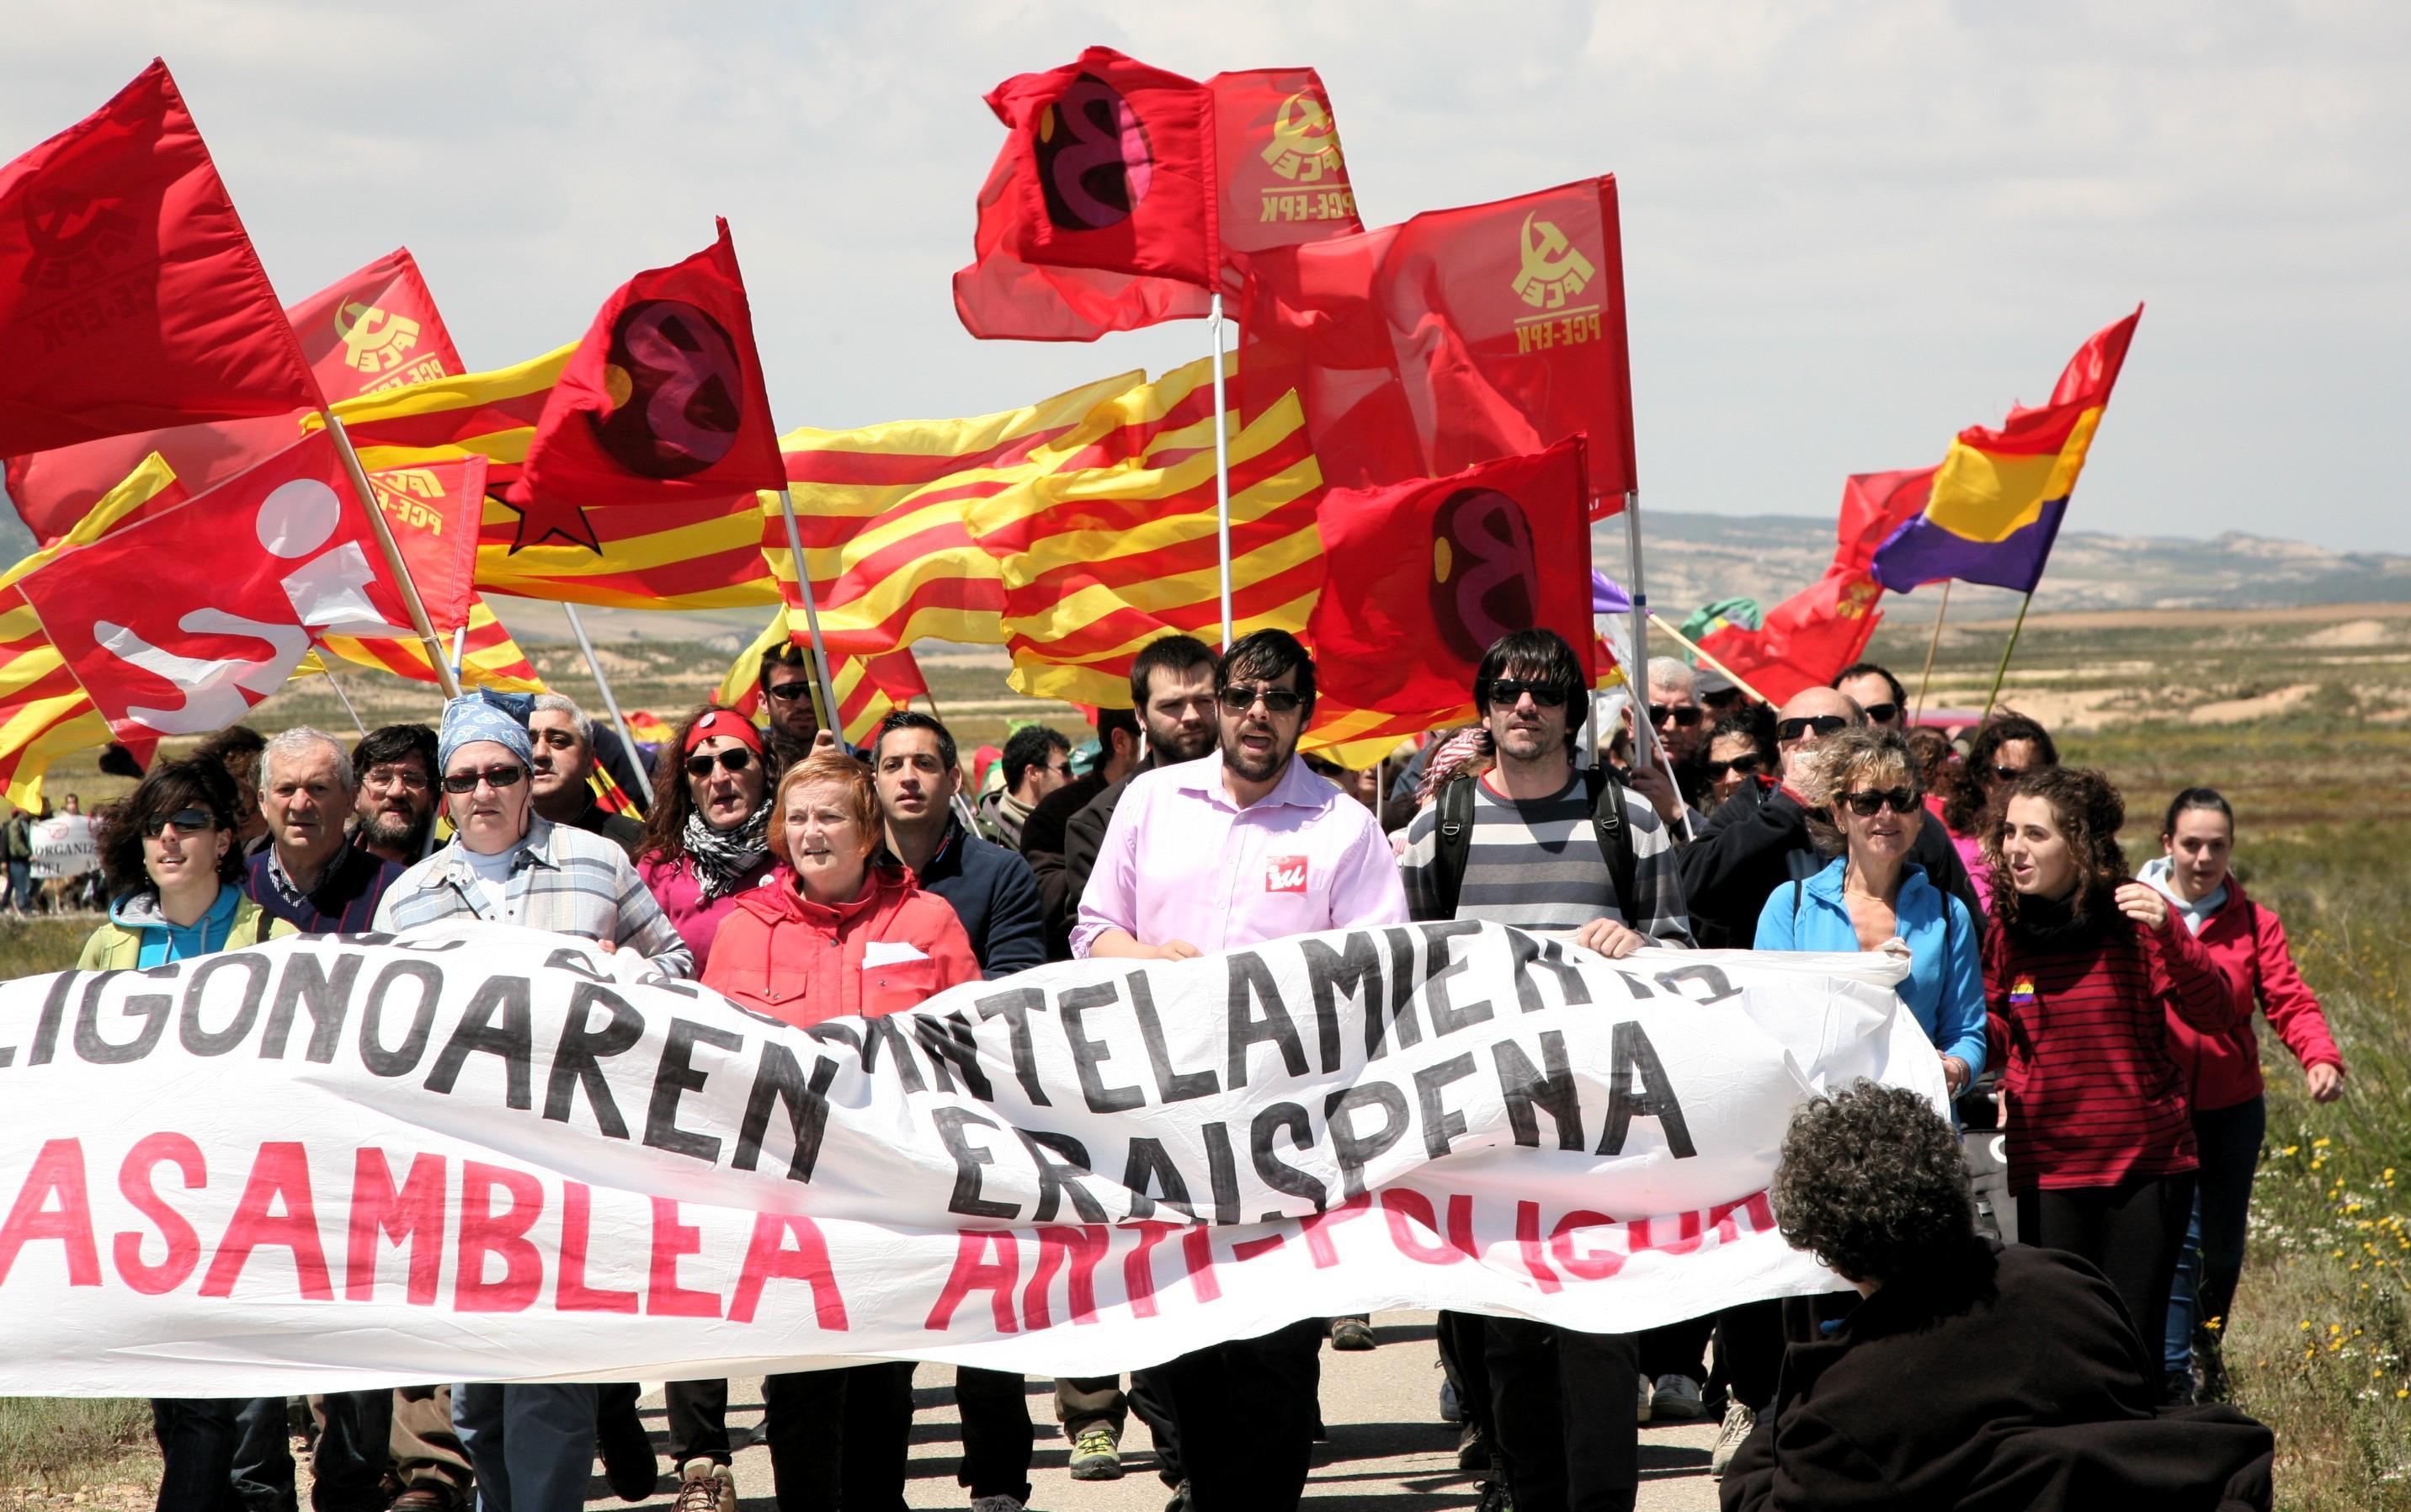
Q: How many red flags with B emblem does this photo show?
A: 3